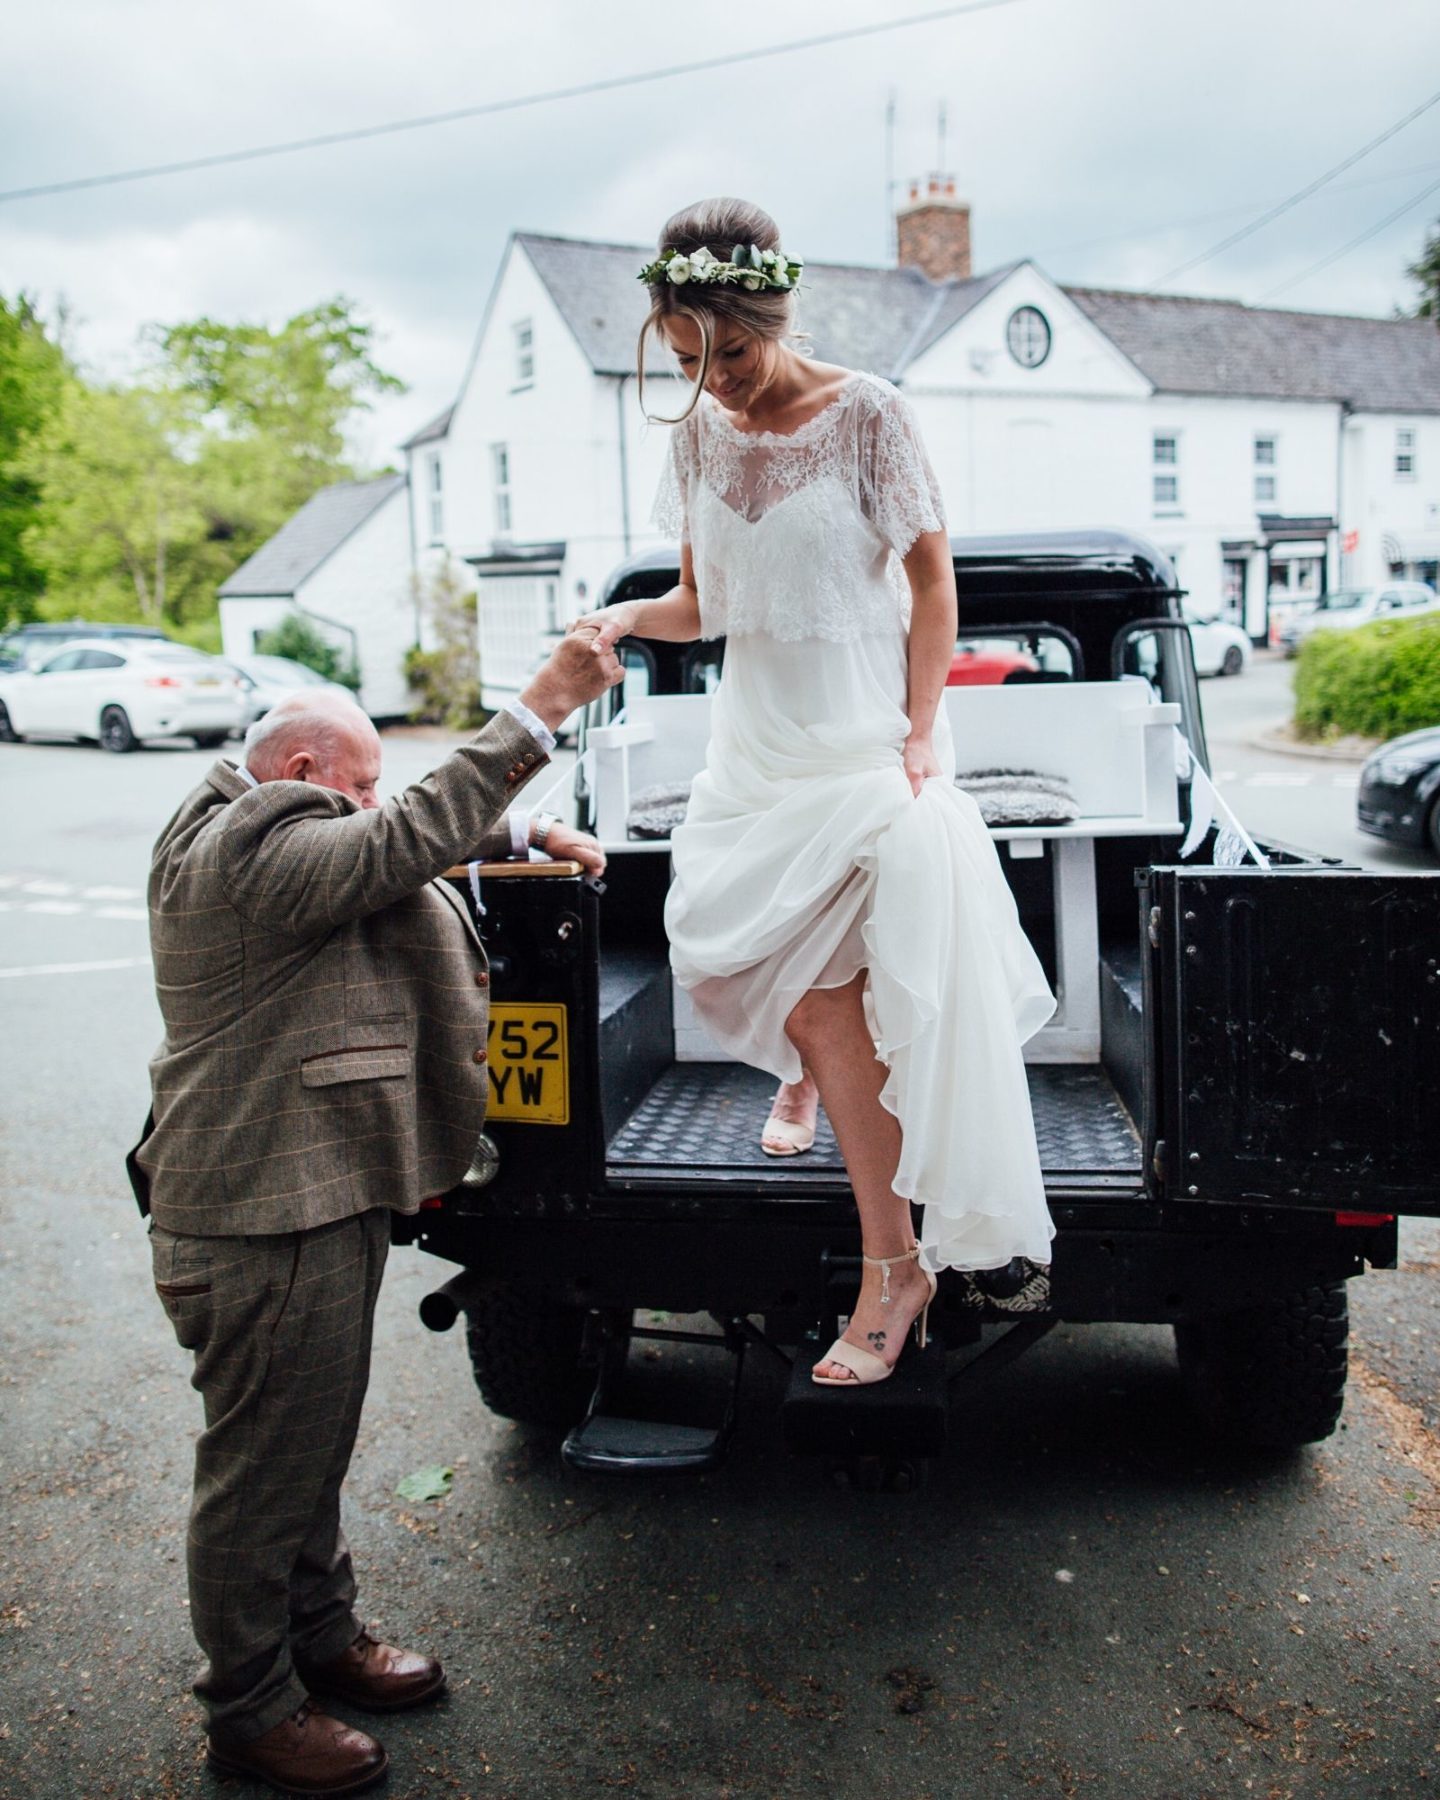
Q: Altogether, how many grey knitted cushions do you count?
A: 2